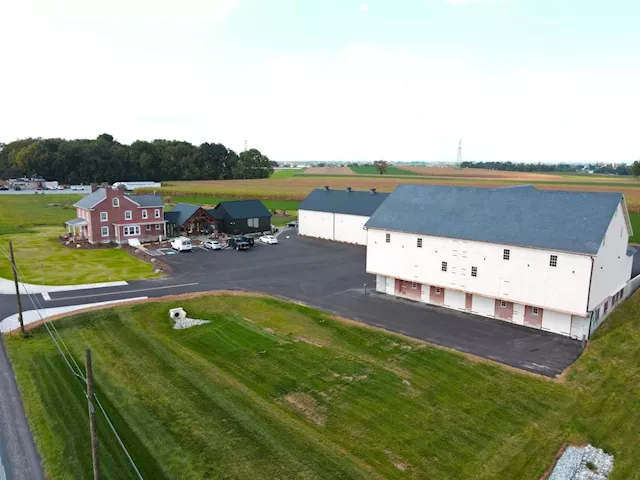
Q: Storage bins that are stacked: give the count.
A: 0